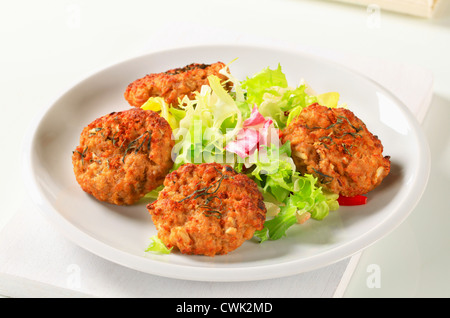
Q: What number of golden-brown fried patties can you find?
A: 4